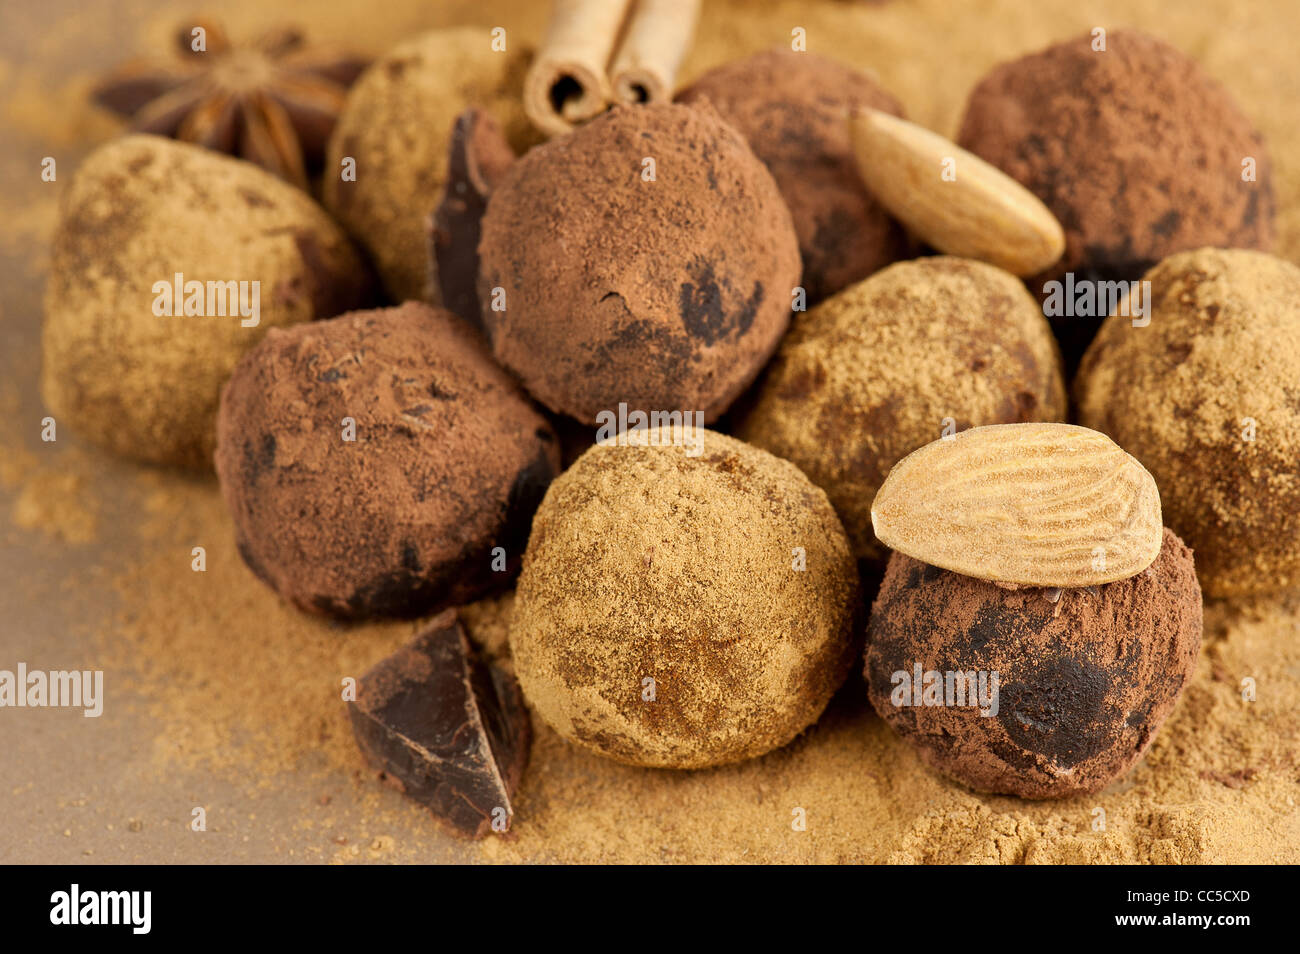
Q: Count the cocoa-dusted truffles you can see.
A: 5